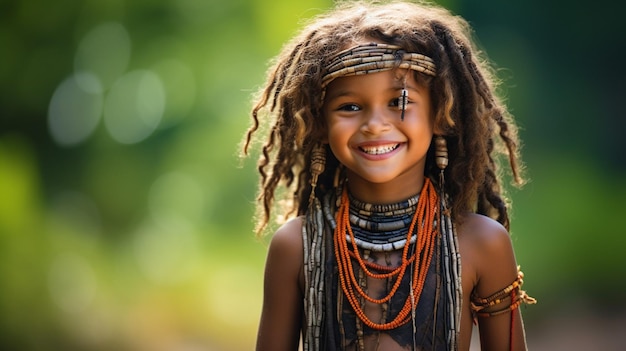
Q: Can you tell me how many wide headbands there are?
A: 1